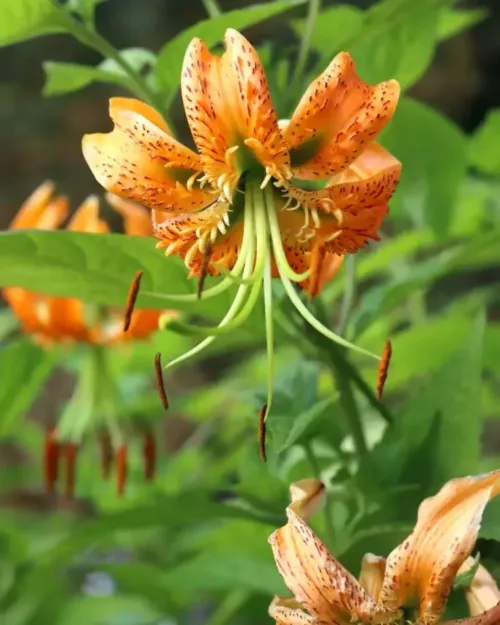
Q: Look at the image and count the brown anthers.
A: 11